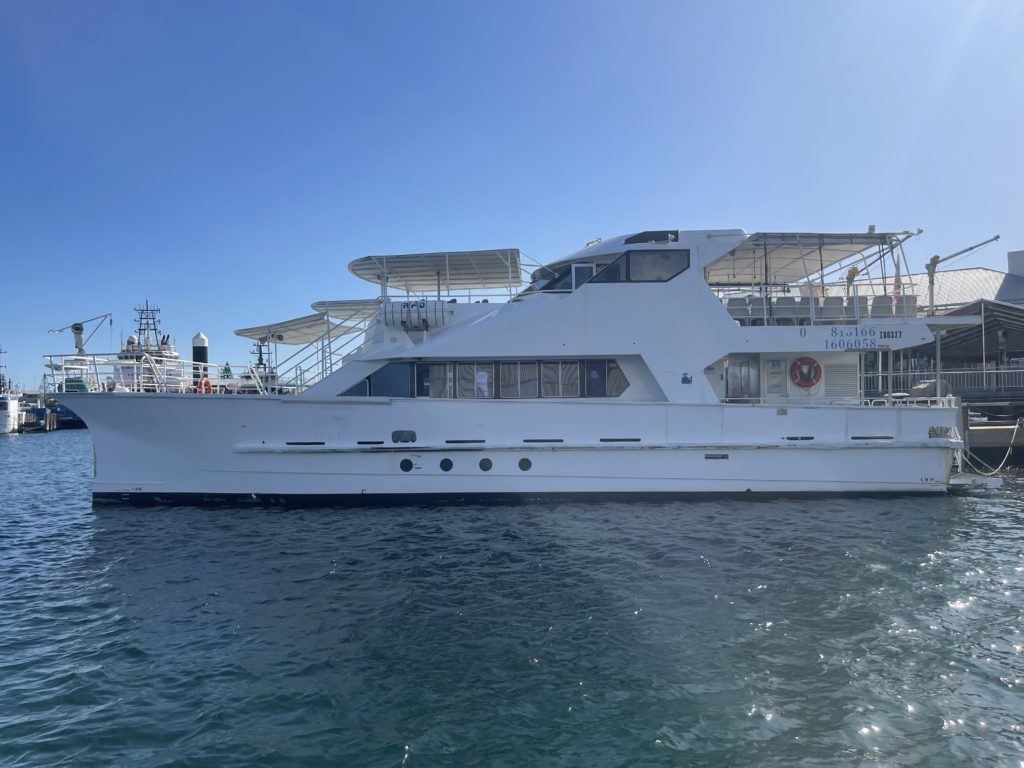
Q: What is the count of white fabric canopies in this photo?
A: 4